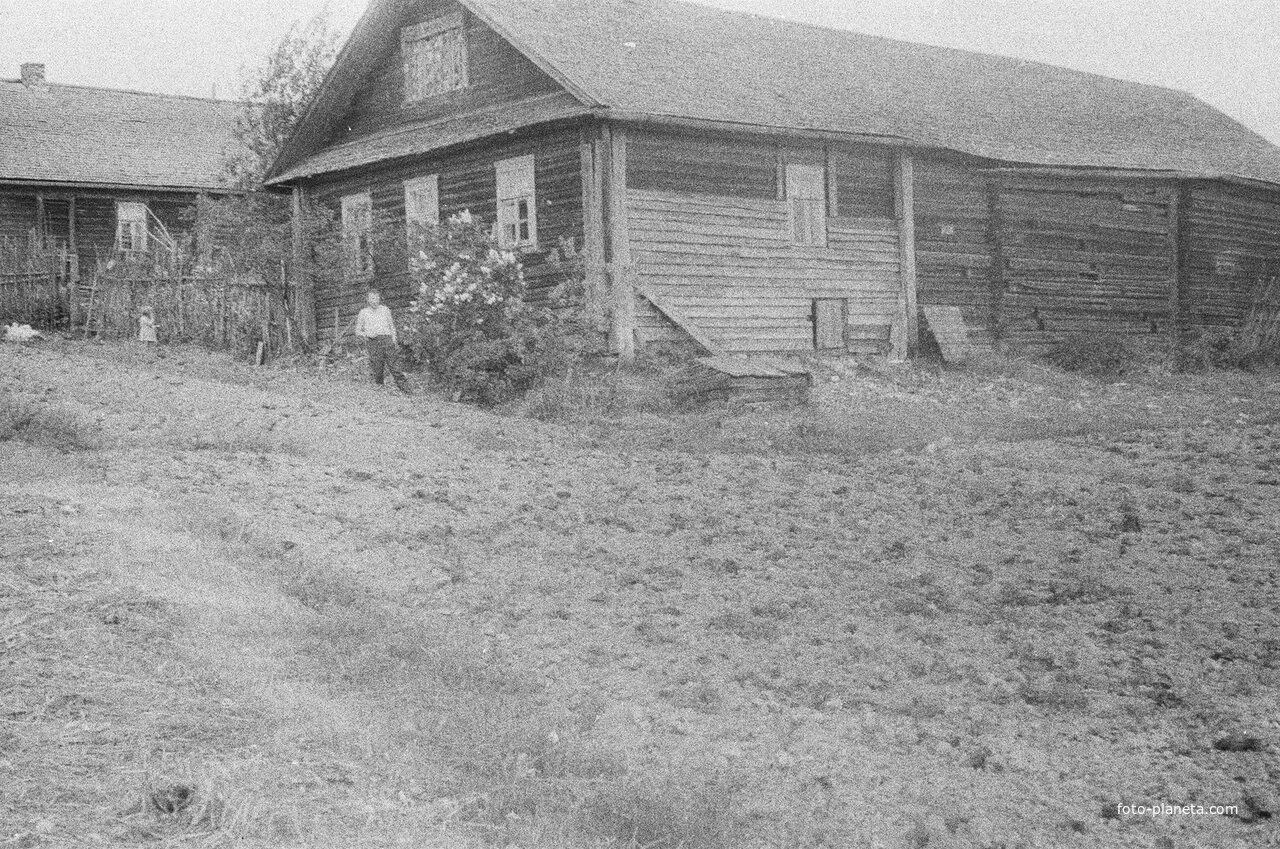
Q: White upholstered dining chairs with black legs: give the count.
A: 0